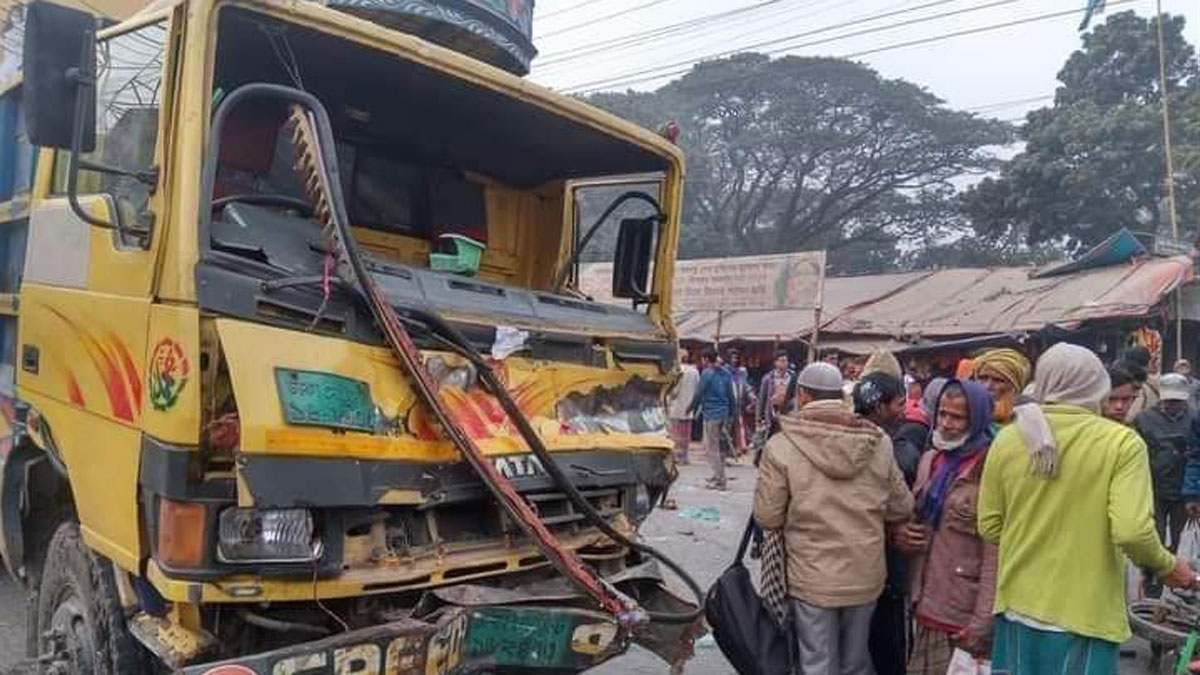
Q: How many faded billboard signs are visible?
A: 1